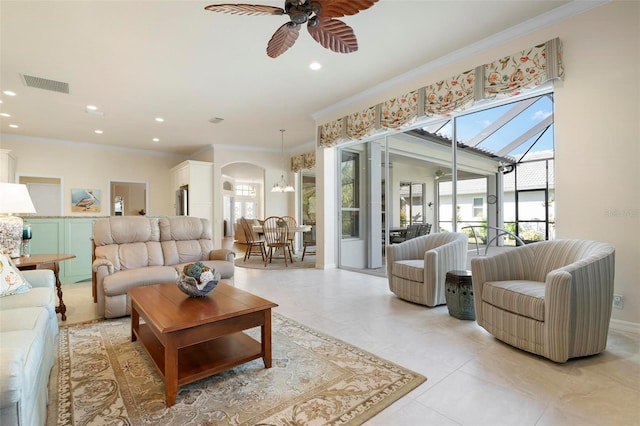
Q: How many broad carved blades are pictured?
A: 4